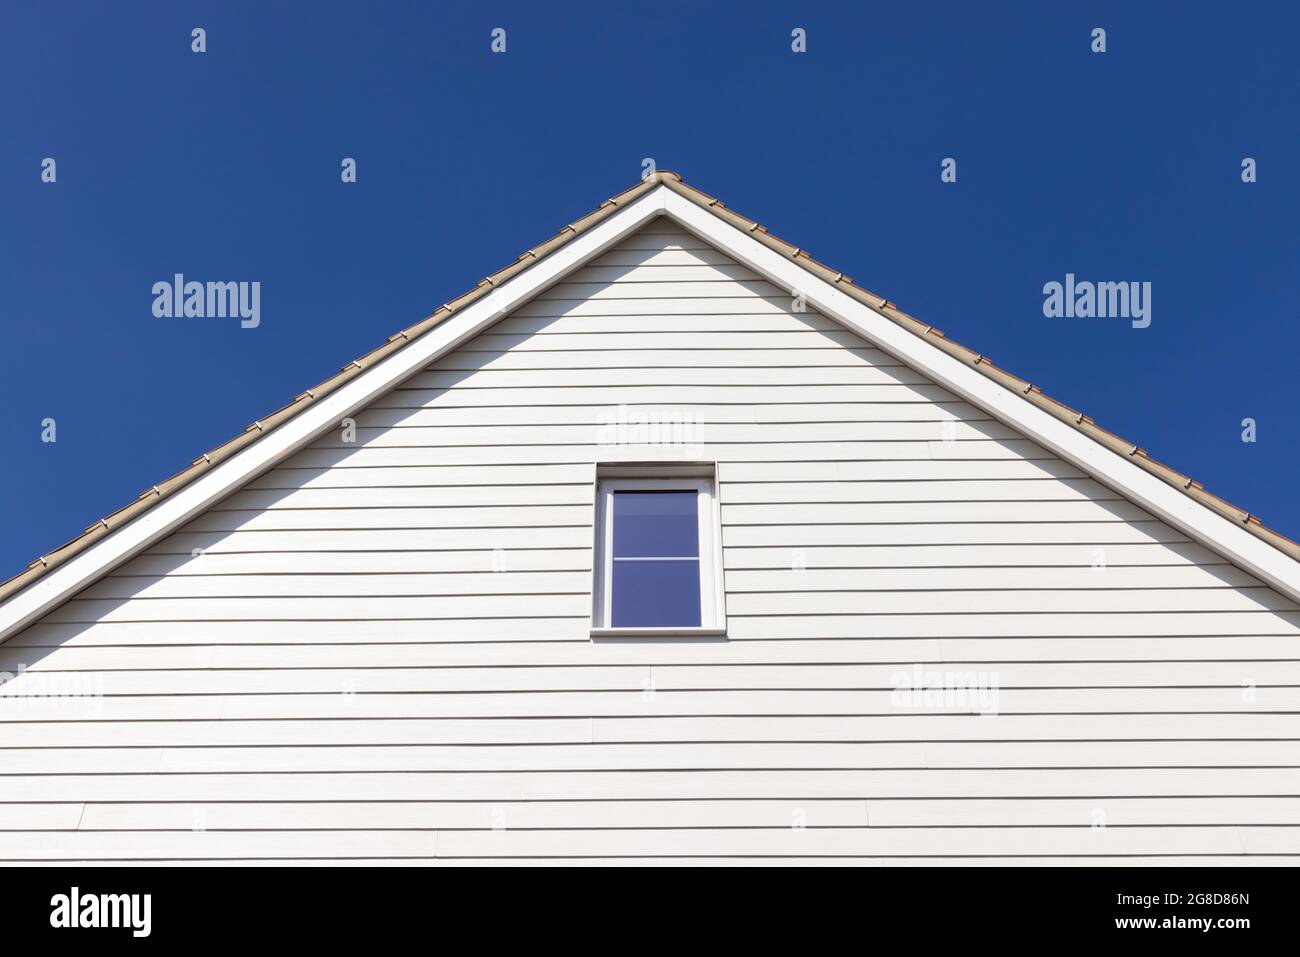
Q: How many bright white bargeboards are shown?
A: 2